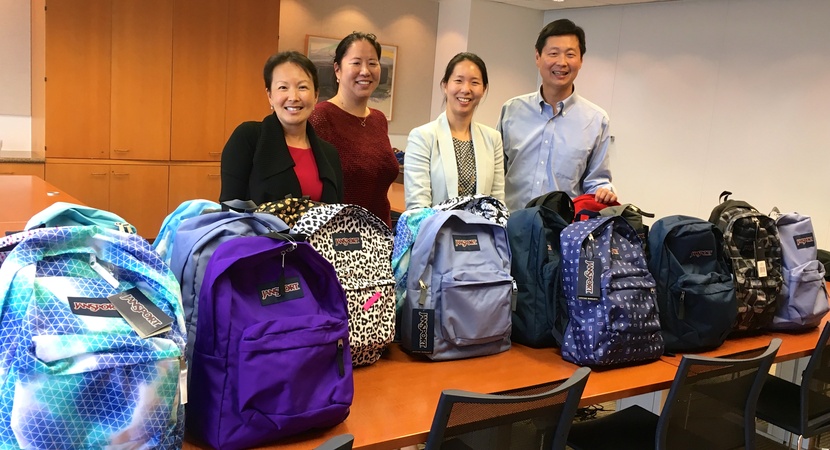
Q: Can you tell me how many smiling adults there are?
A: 4